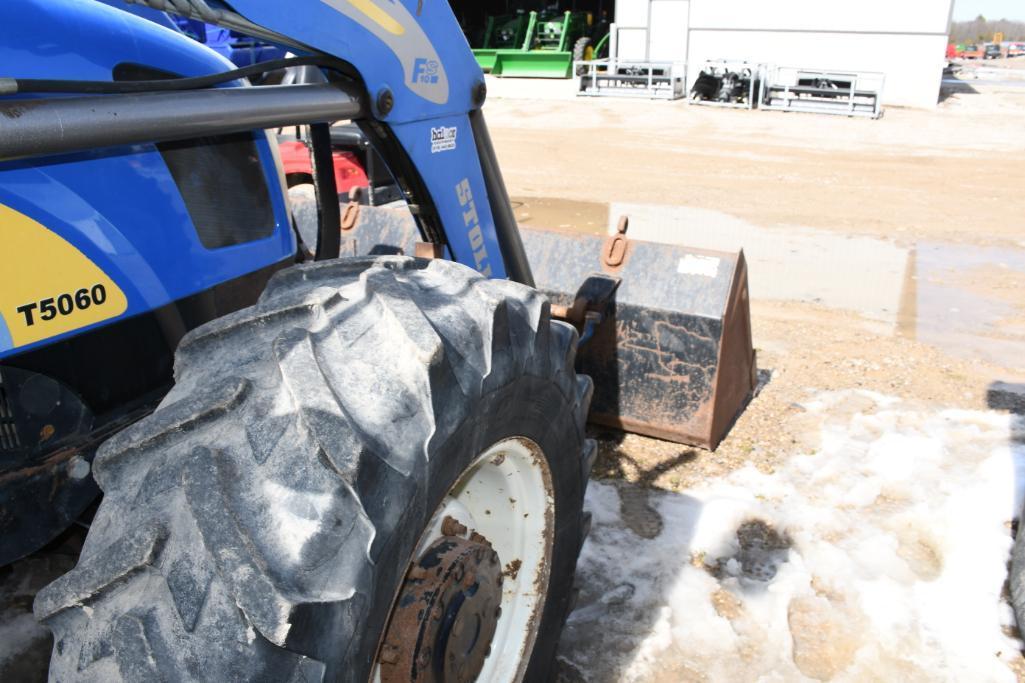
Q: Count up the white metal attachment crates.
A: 3